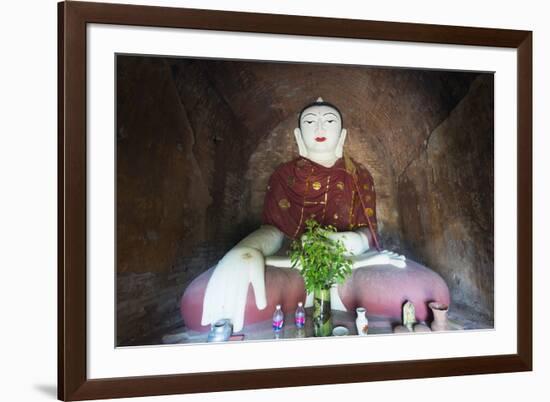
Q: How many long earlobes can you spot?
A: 2